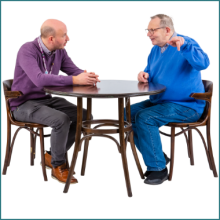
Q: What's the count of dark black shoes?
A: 2